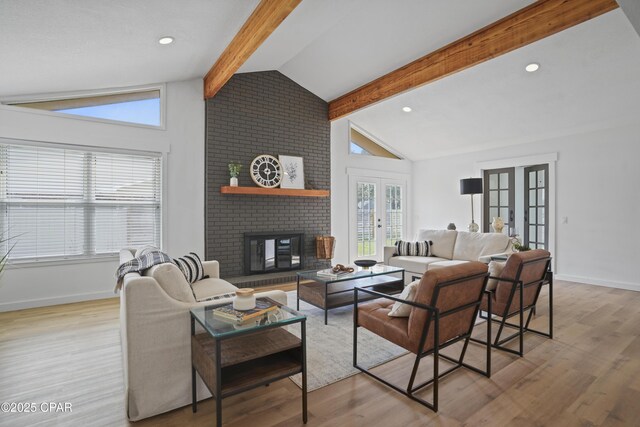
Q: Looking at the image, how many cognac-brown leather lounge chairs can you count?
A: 2